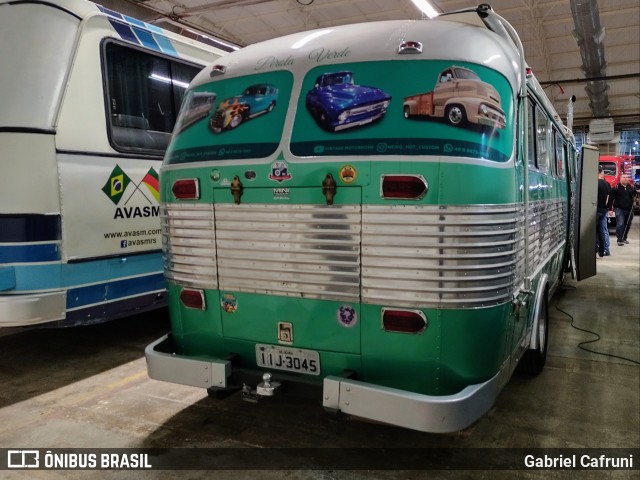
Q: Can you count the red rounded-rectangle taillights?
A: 4